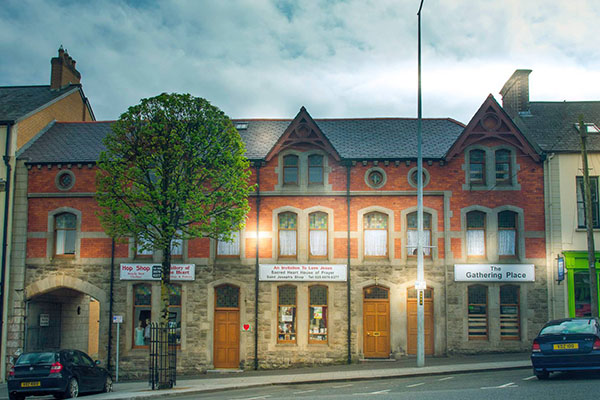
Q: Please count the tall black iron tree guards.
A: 1